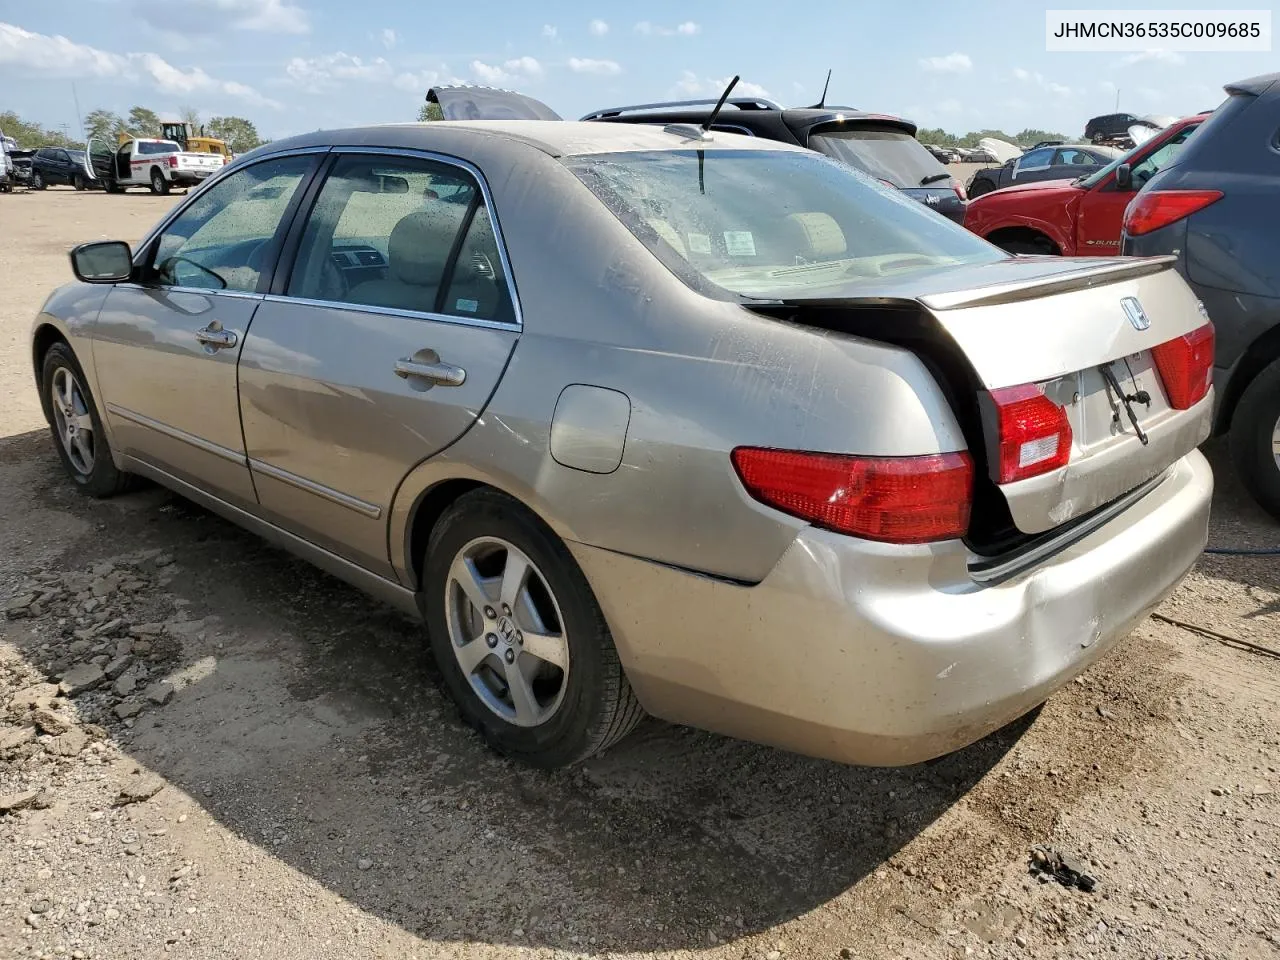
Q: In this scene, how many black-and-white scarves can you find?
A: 0